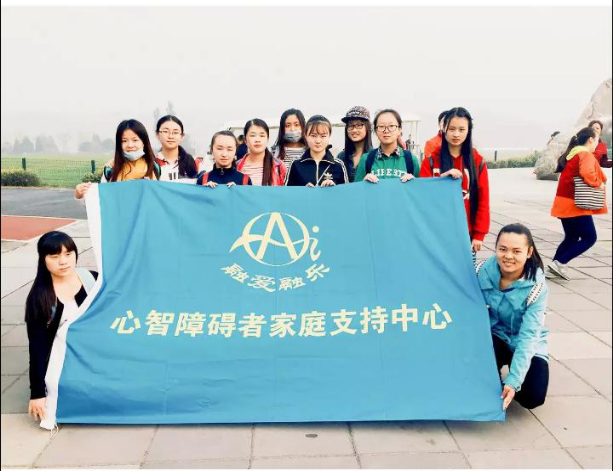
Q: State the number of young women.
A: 11